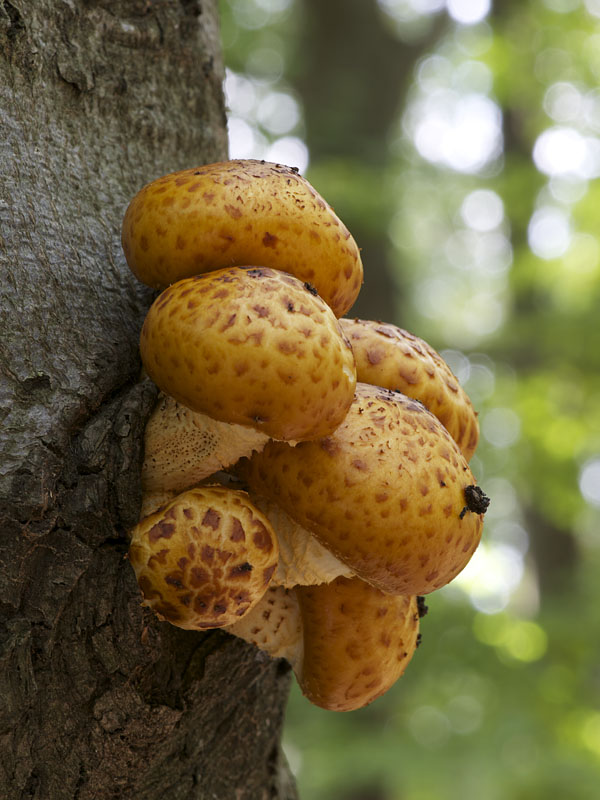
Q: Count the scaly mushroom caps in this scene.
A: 6